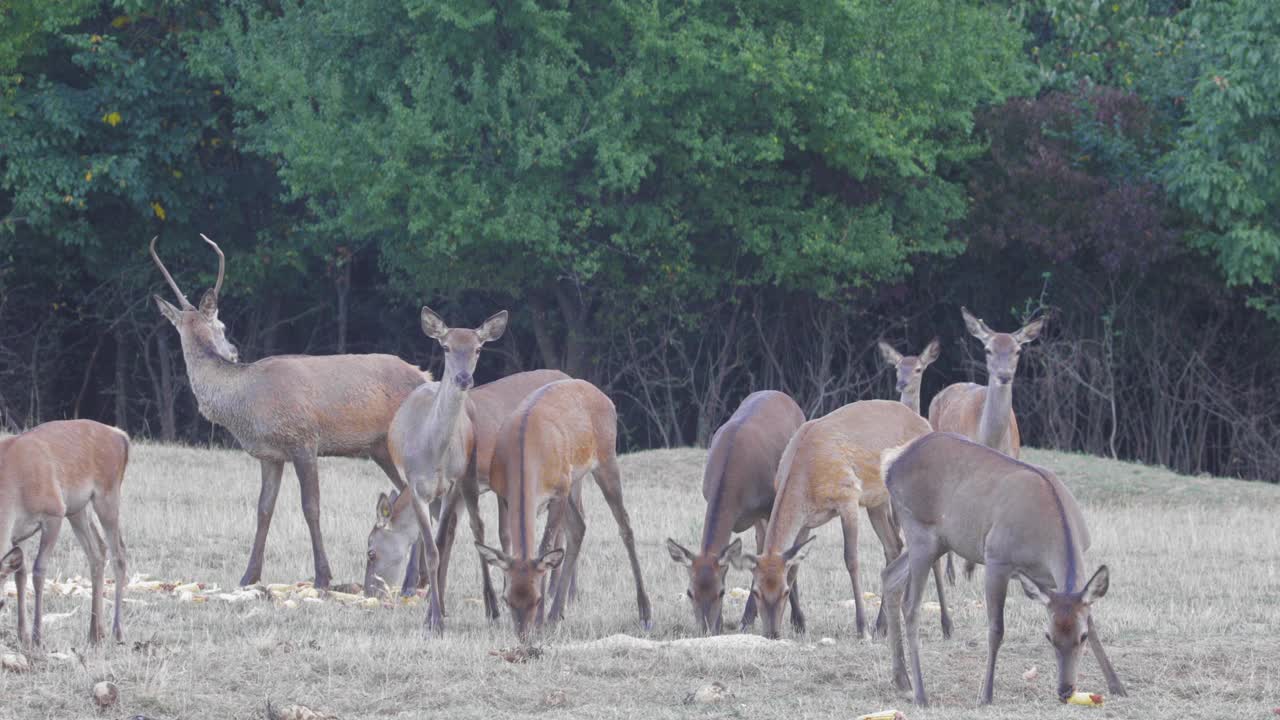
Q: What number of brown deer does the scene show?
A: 10